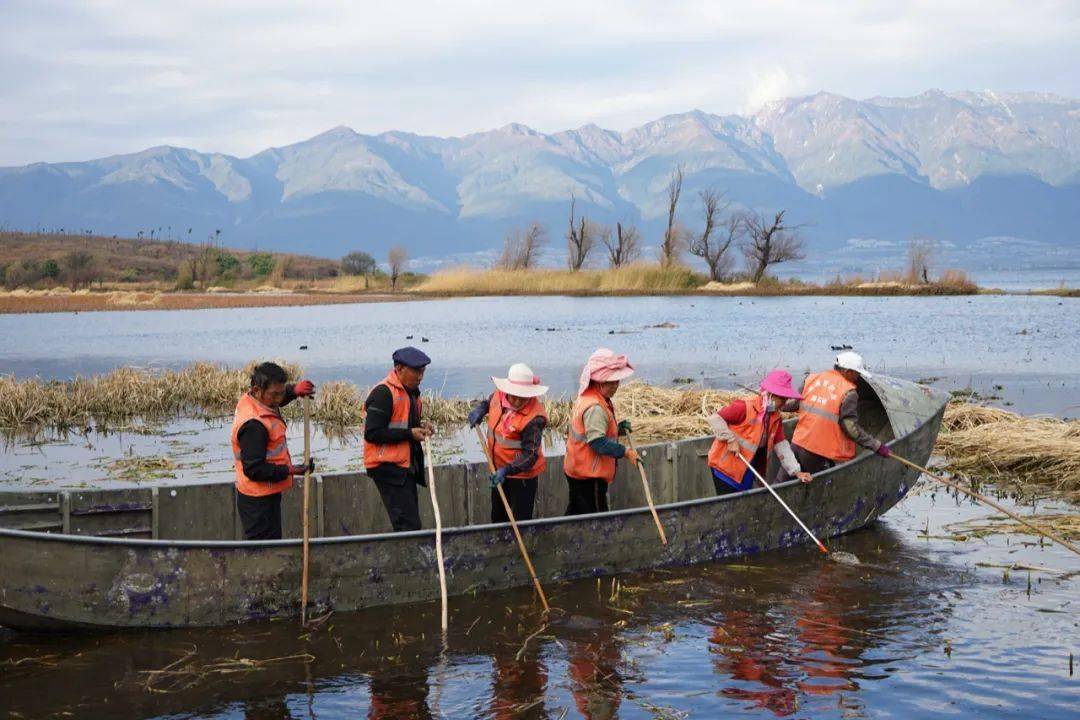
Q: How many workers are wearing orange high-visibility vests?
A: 6